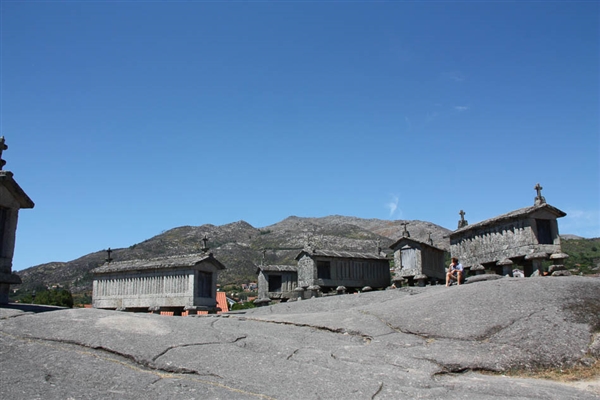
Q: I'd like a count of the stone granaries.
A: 6